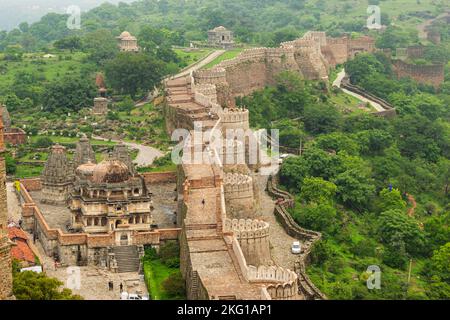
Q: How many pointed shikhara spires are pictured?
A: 3